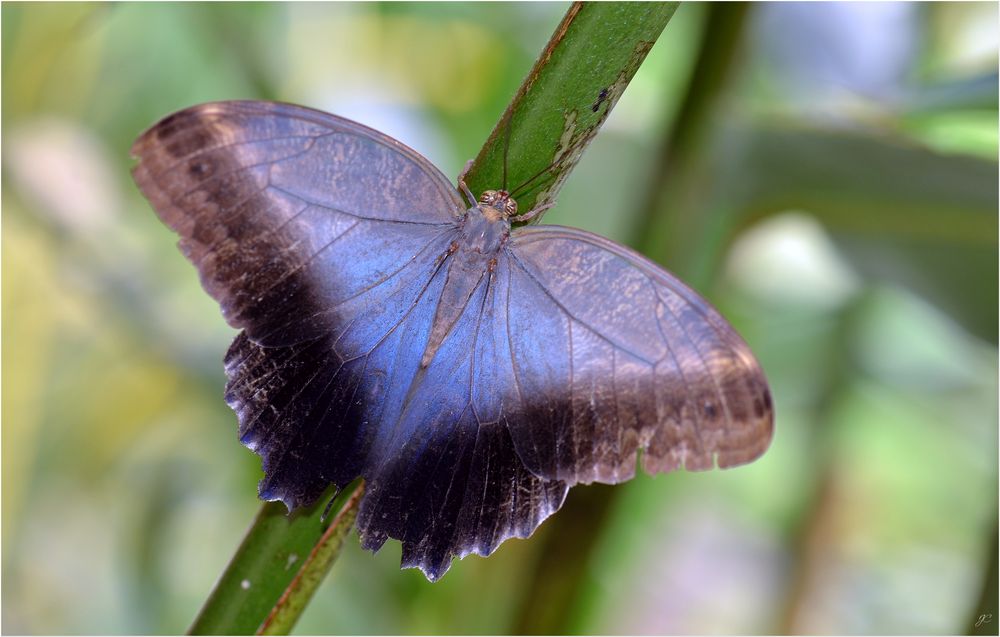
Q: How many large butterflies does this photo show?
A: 1